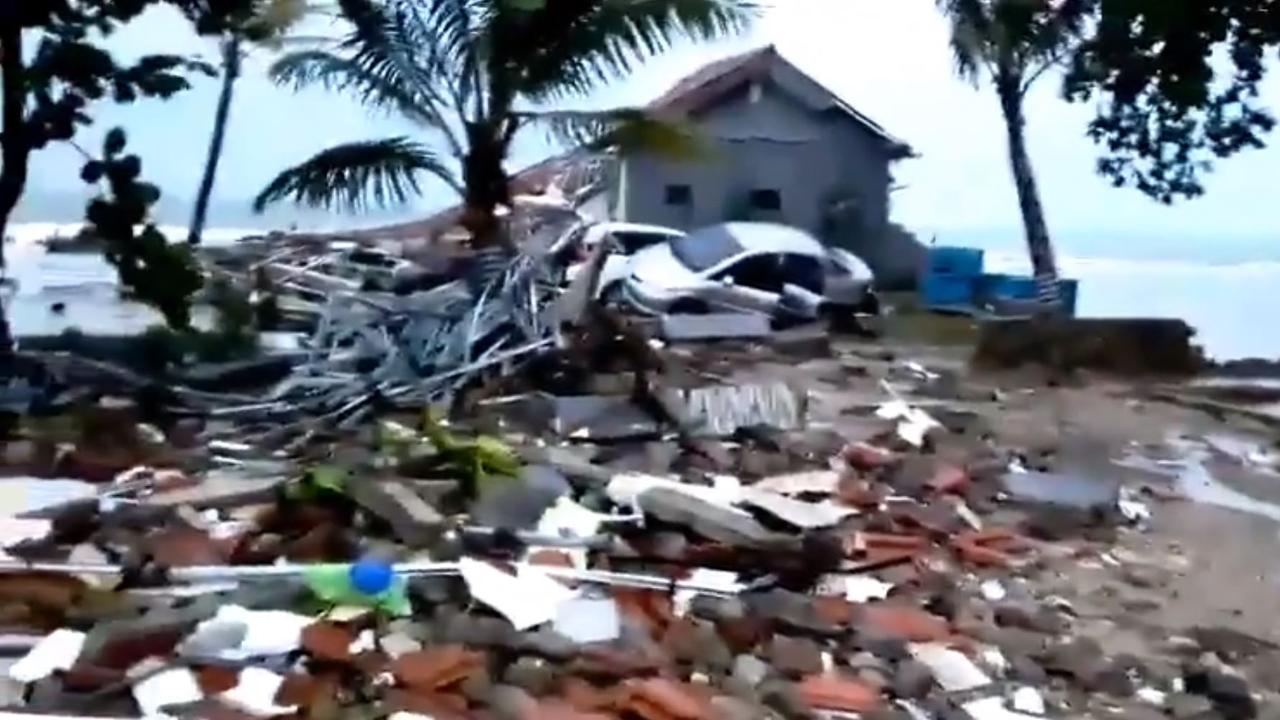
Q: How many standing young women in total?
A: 0